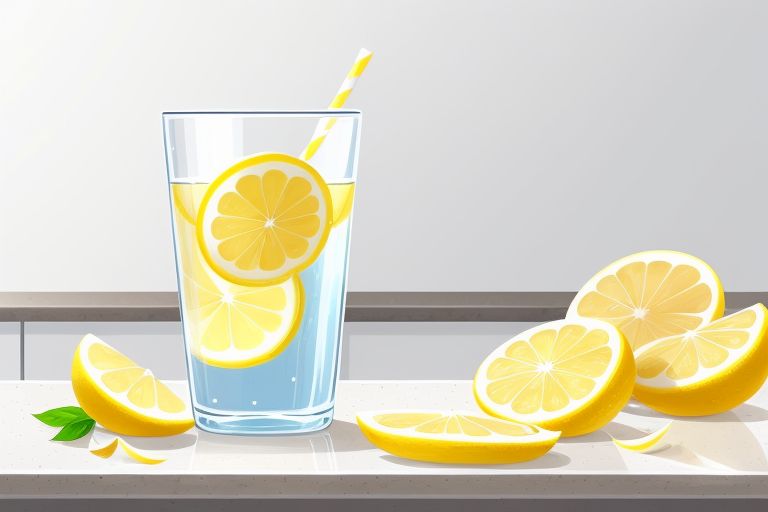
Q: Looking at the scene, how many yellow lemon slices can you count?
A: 7